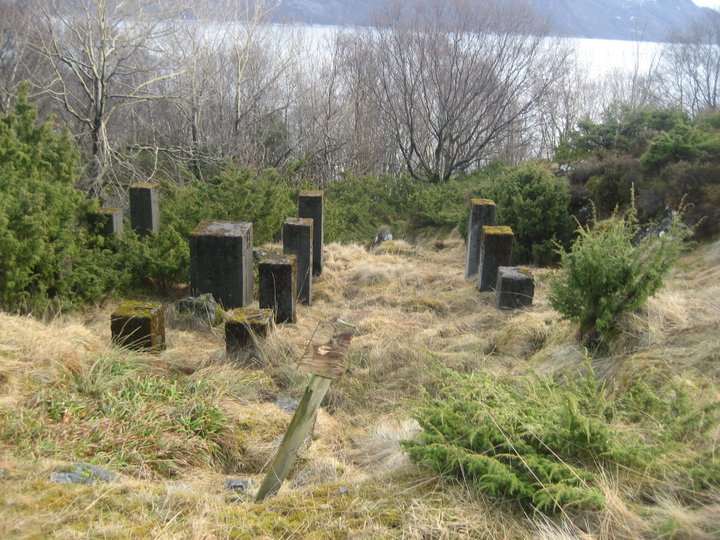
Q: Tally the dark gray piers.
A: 11